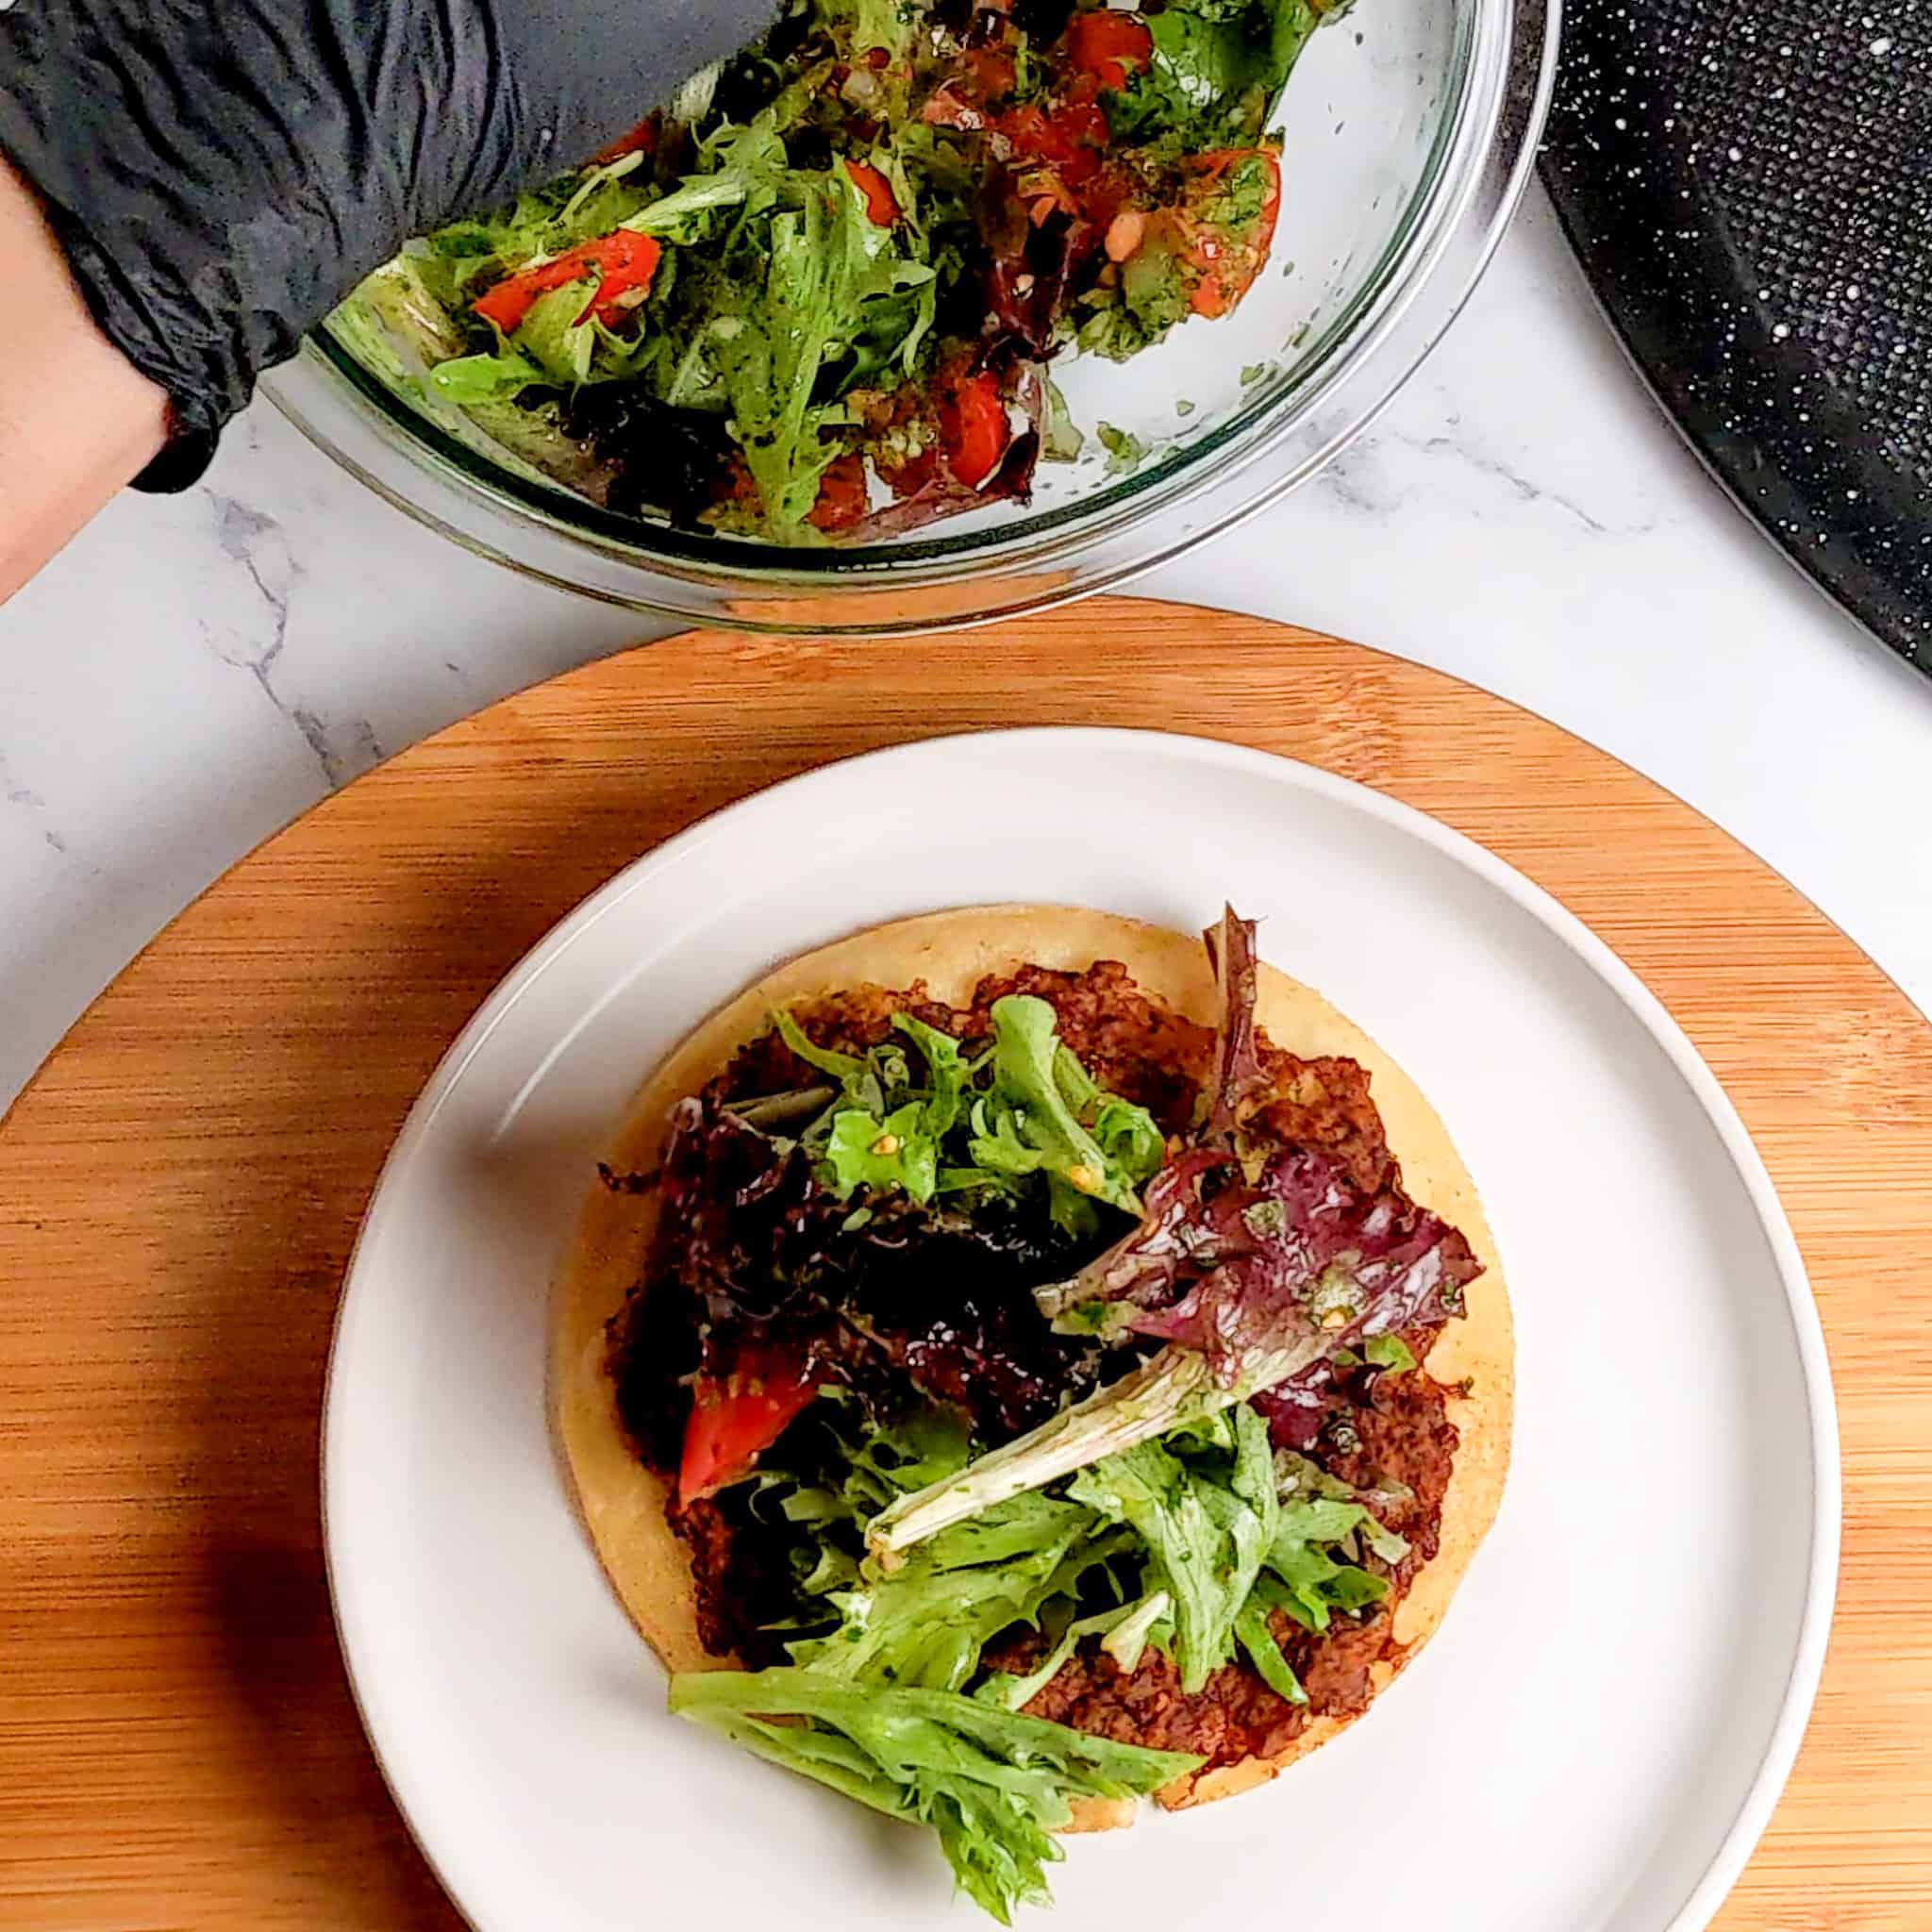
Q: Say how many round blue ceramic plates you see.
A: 0